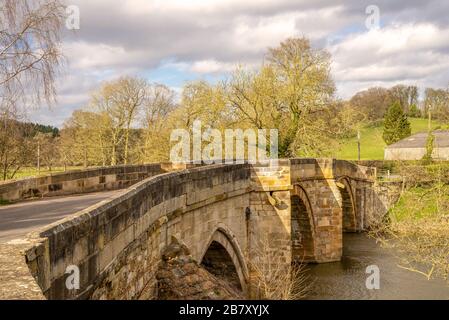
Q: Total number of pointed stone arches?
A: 3